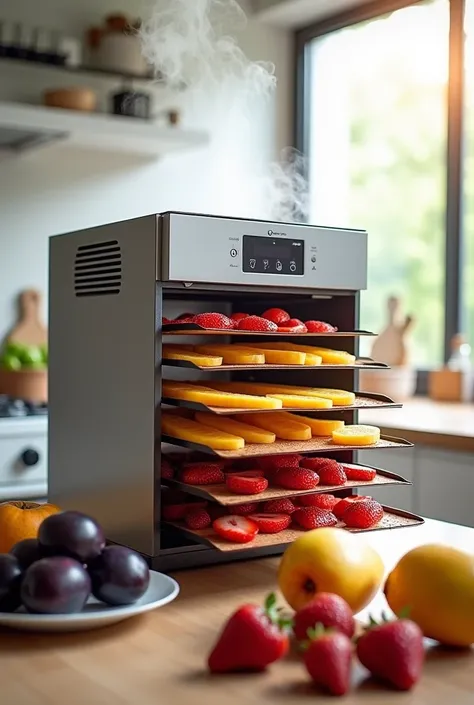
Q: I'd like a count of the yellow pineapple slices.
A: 13